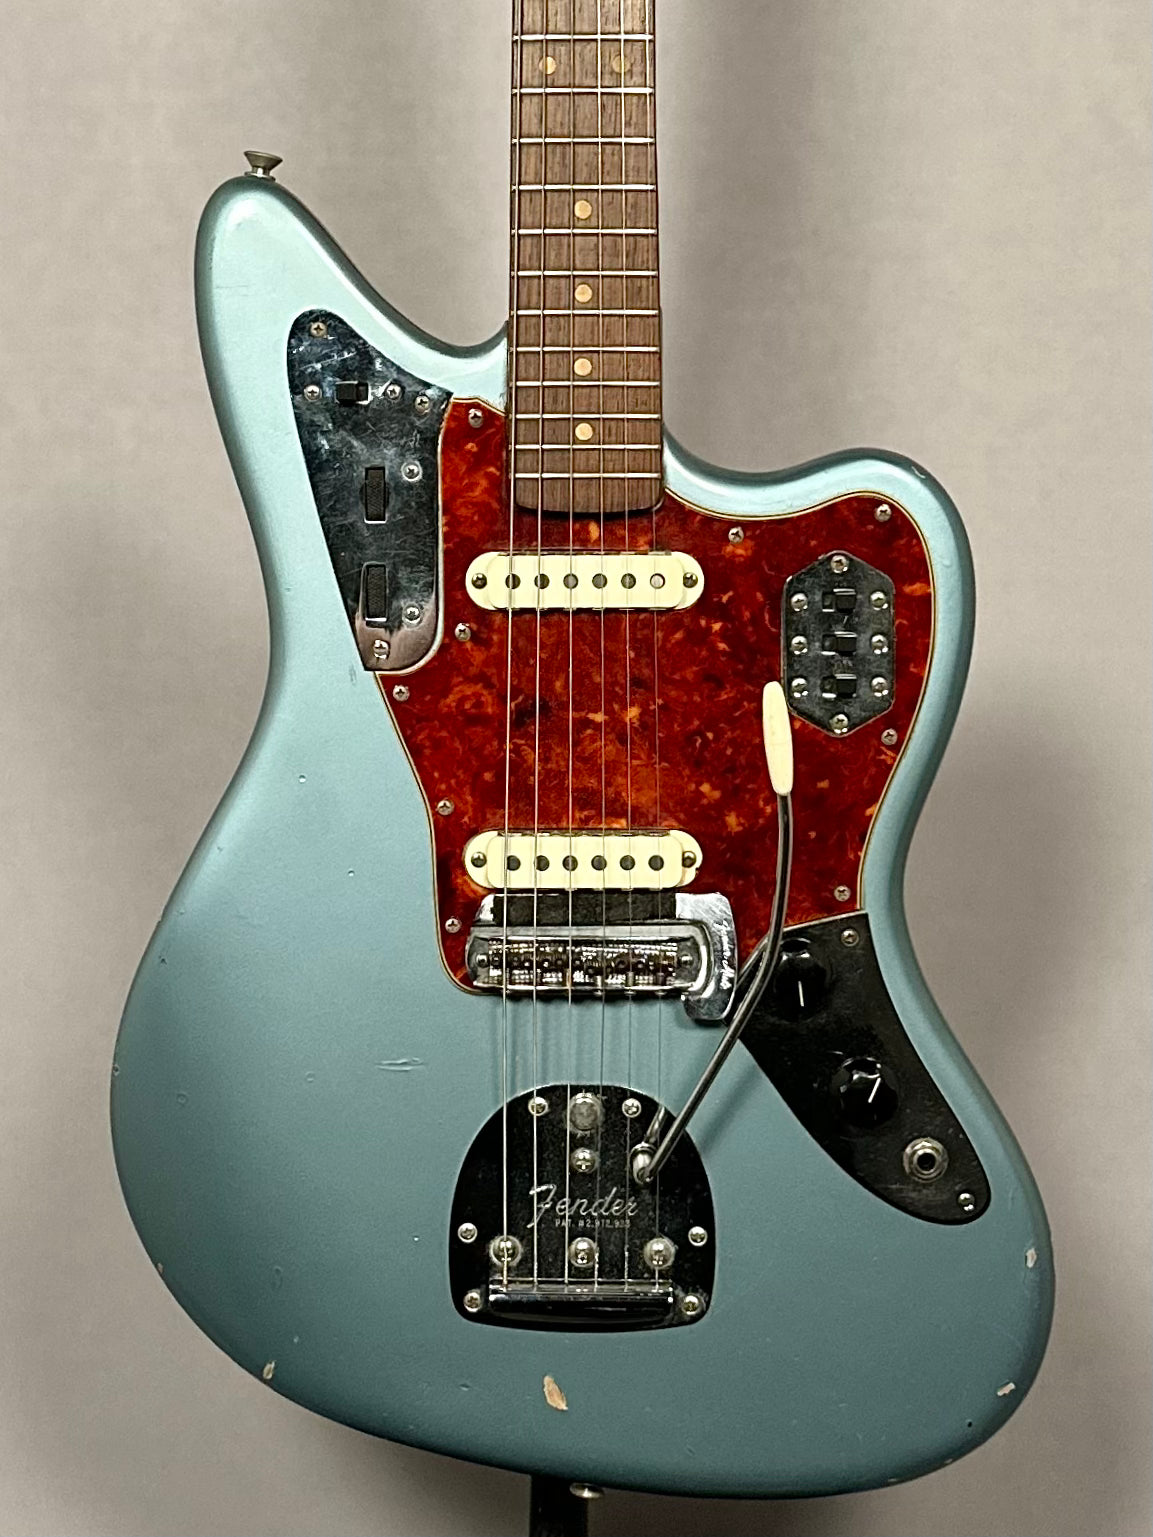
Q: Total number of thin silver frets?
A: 12